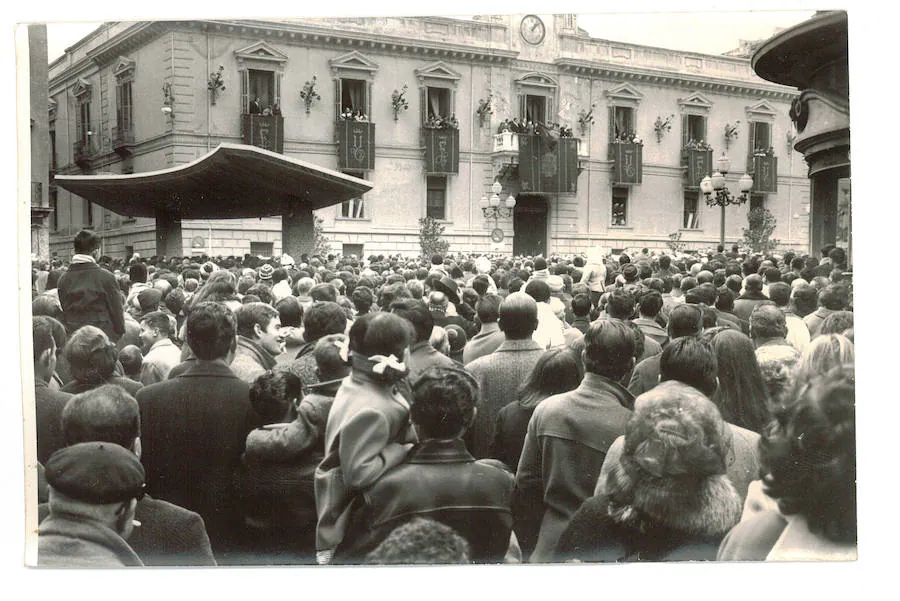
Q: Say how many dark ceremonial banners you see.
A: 7